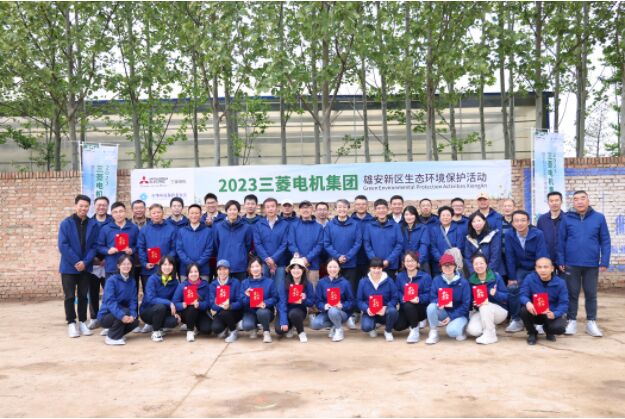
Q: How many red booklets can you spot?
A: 12